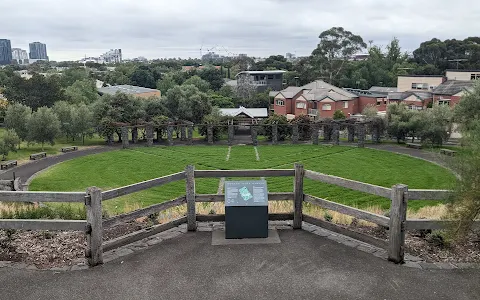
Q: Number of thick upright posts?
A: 4